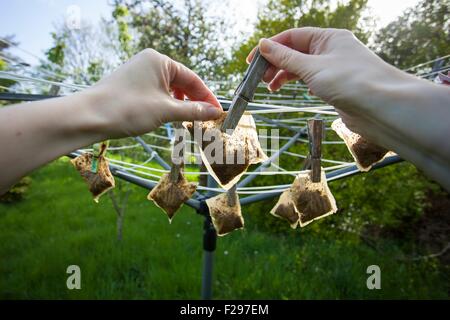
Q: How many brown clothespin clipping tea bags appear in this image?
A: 4